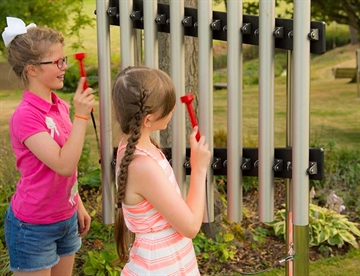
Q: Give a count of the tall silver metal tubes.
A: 8